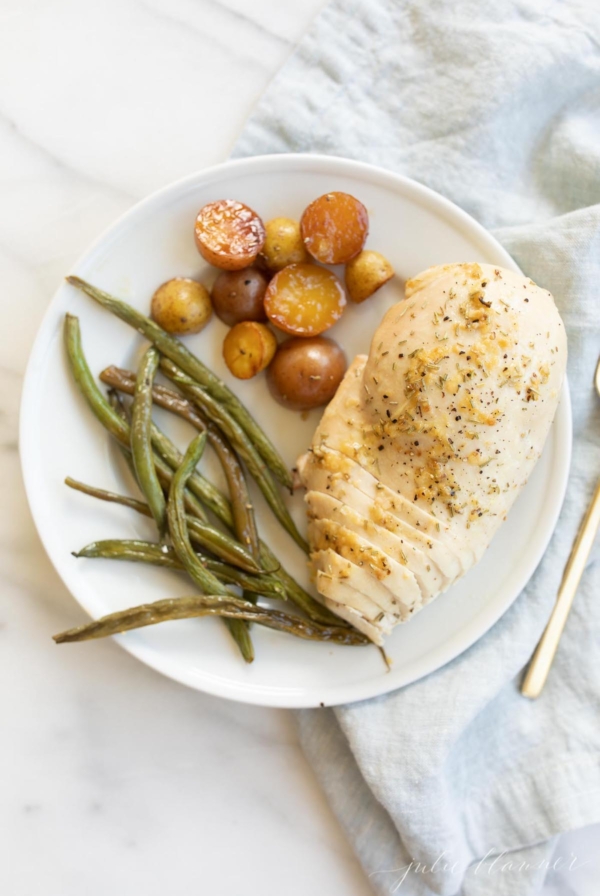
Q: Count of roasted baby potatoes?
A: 9